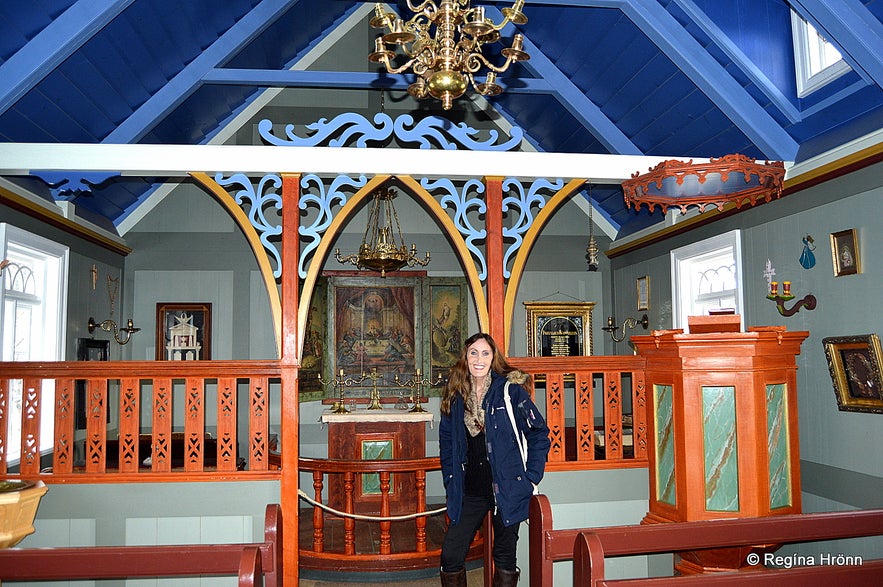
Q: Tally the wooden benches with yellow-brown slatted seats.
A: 0